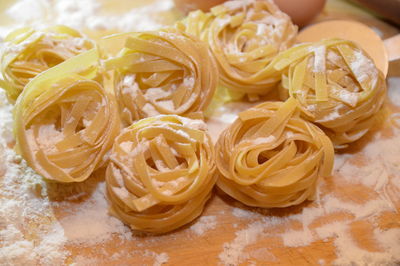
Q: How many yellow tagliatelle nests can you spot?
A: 7